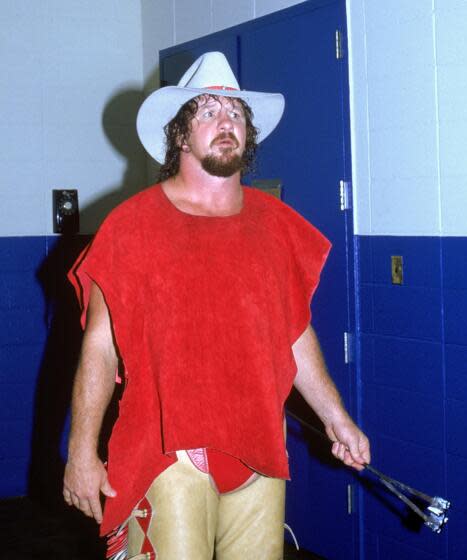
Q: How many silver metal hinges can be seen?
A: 4